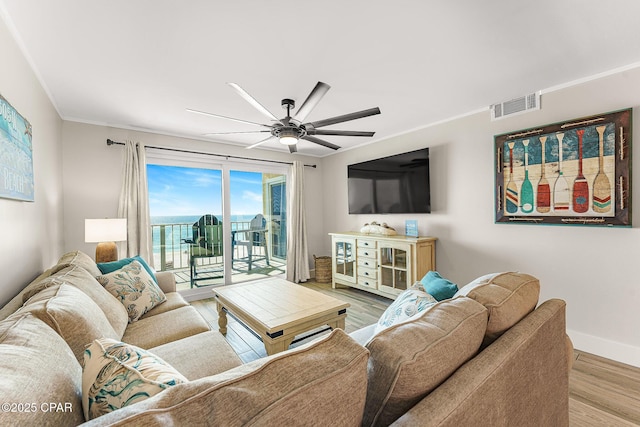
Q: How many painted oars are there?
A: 6